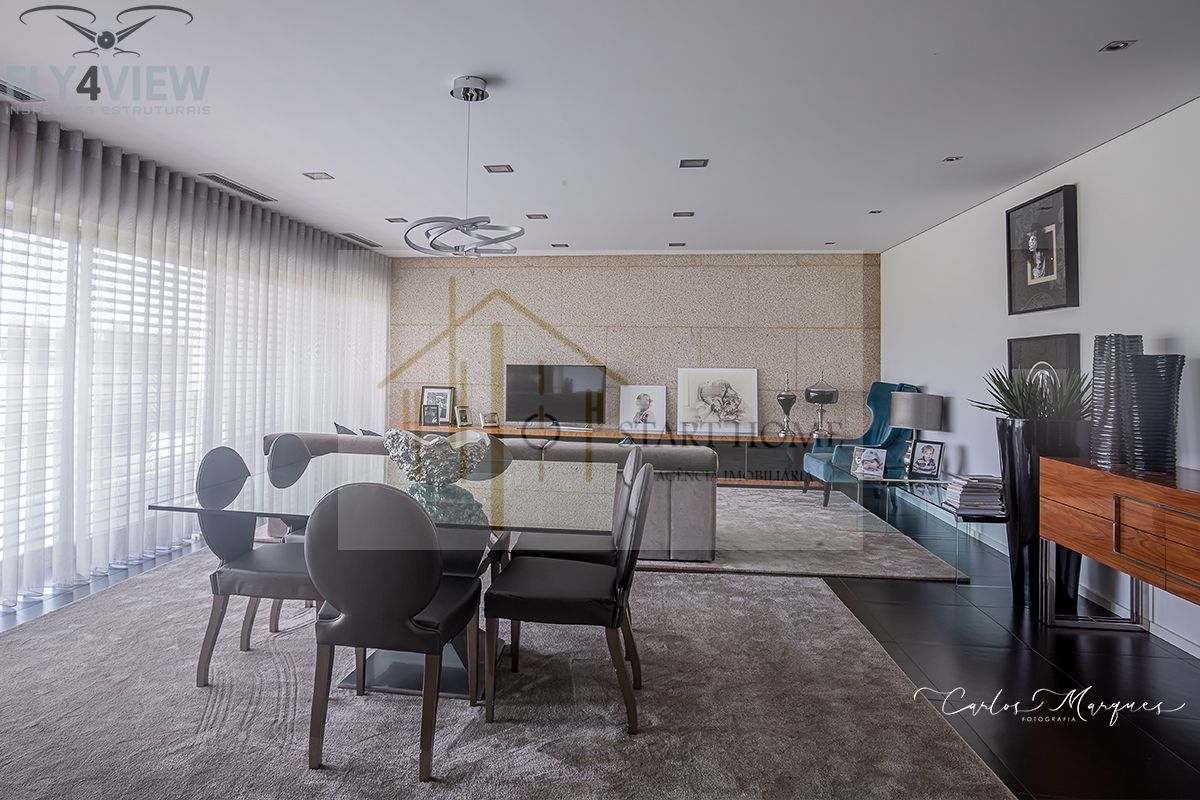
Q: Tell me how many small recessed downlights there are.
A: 12